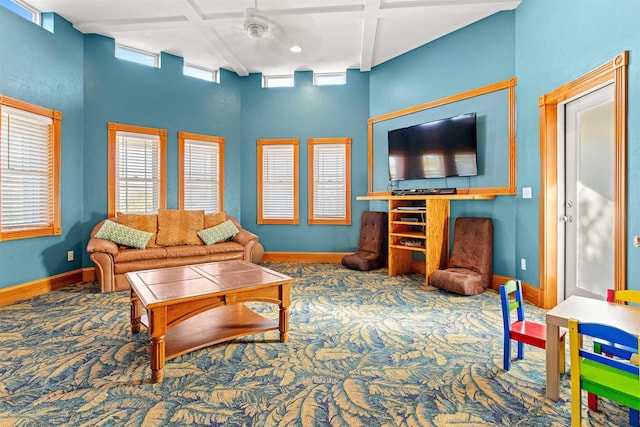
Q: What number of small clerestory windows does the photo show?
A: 5